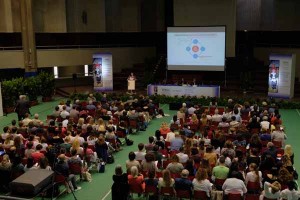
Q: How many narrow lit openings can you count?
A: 2